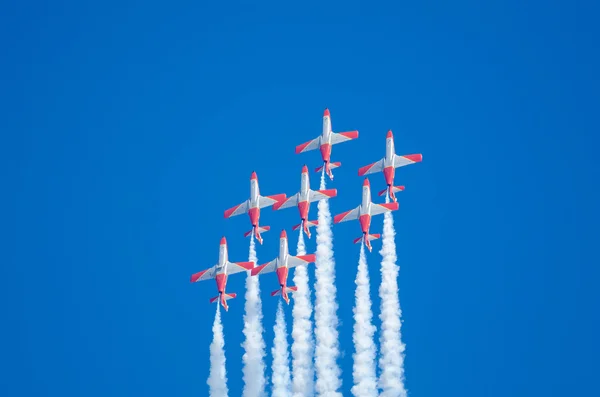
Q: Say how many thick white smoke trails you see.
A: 7